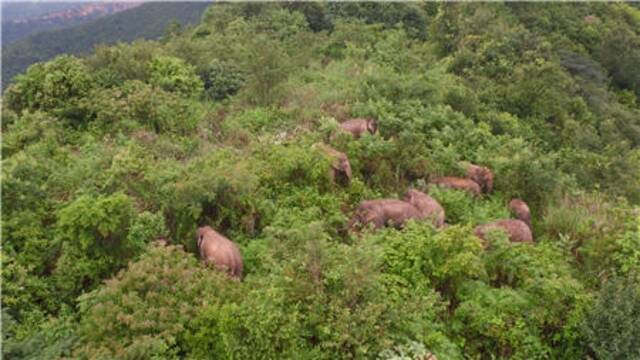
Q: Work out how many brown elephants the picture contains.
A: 9